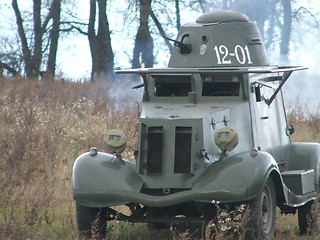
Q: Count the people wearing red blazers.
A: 0